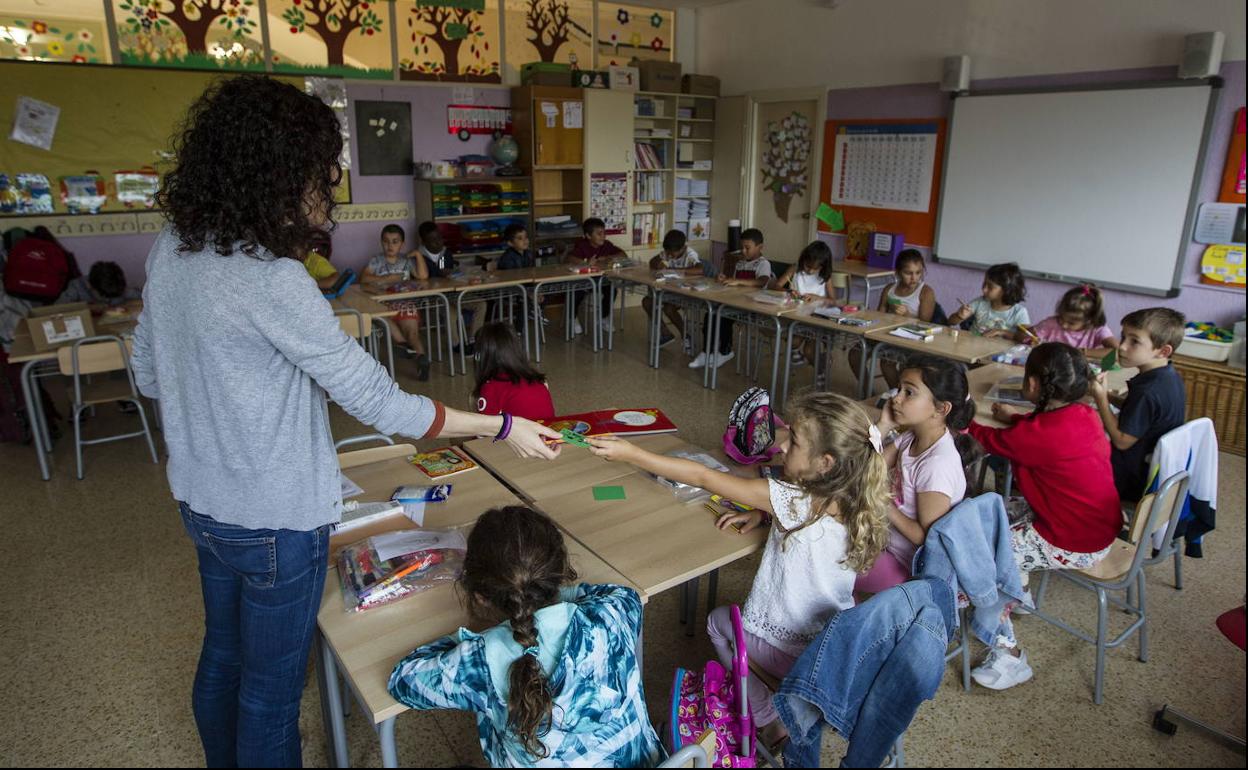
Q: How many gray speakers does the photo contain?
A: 2